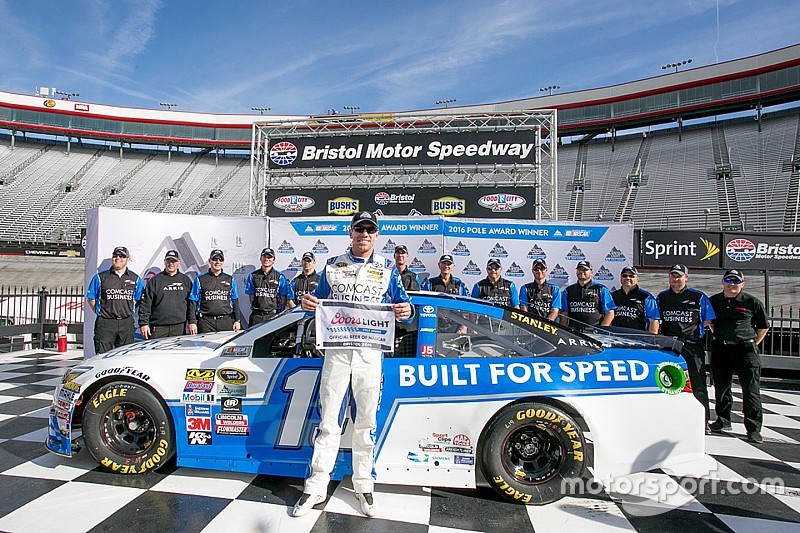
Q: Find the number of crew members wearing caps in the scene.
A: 13